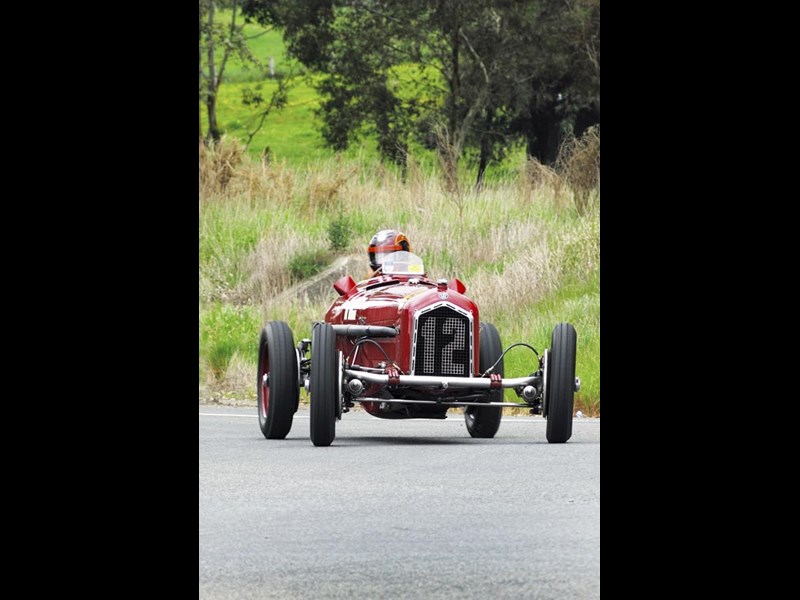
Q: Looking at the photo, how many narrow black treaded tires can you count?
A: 4